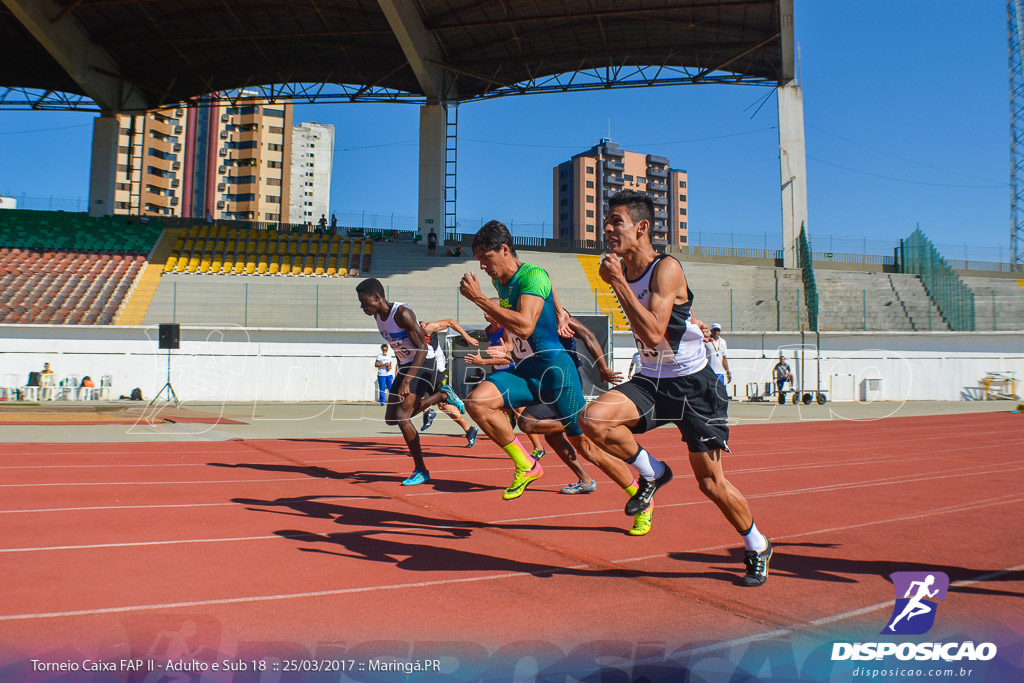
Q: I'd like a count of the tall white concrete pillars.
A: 3